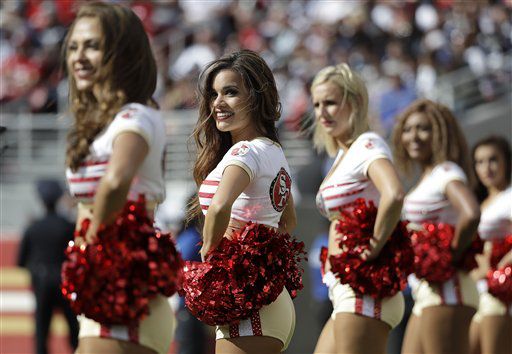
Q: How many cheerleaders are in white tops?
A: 5